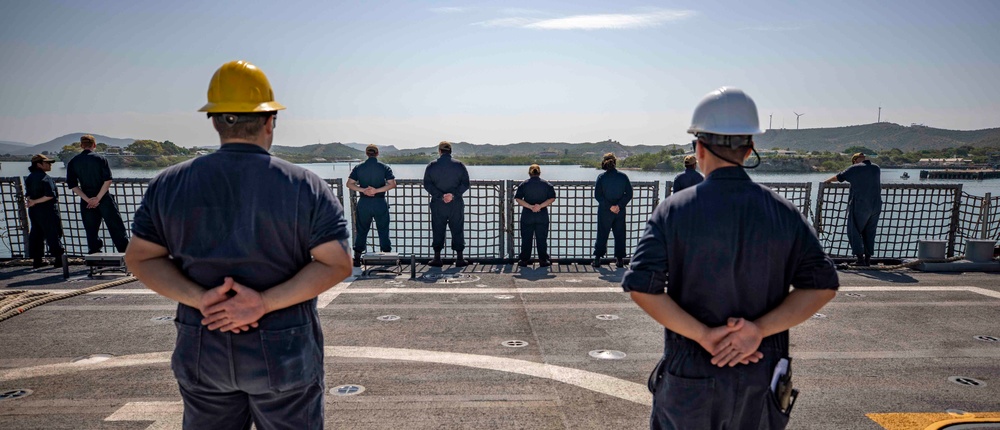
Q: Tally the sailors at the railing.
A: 8